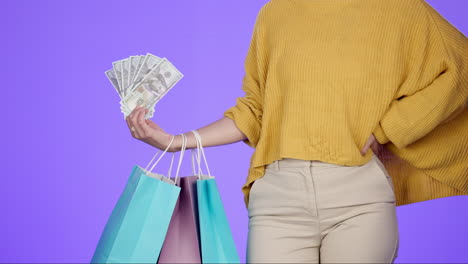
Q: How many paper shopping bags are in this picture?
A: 3